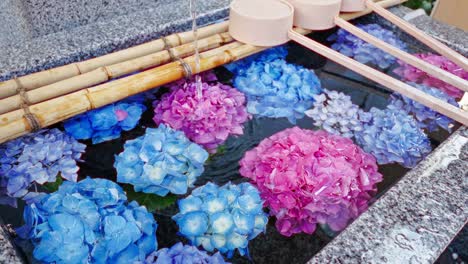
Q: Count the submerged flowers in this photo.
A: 14